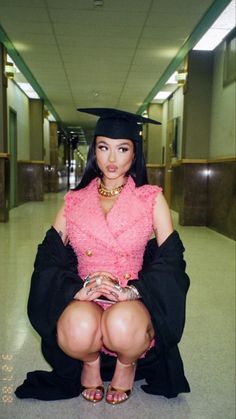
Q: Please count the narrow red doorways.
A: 0